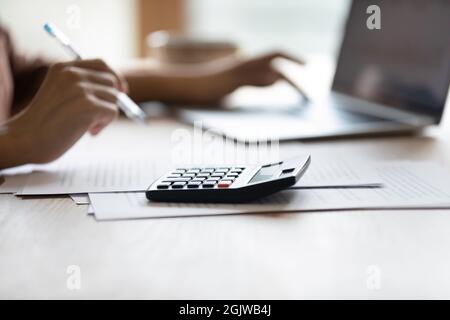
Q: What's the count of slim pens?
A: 1